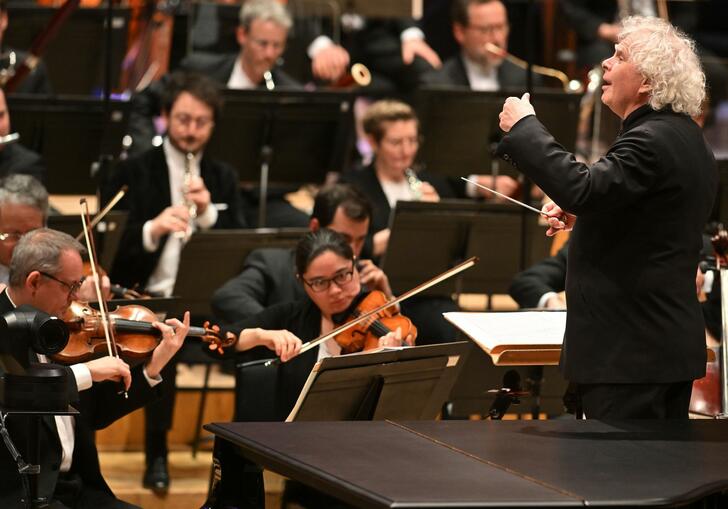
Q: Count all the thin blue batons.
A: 0